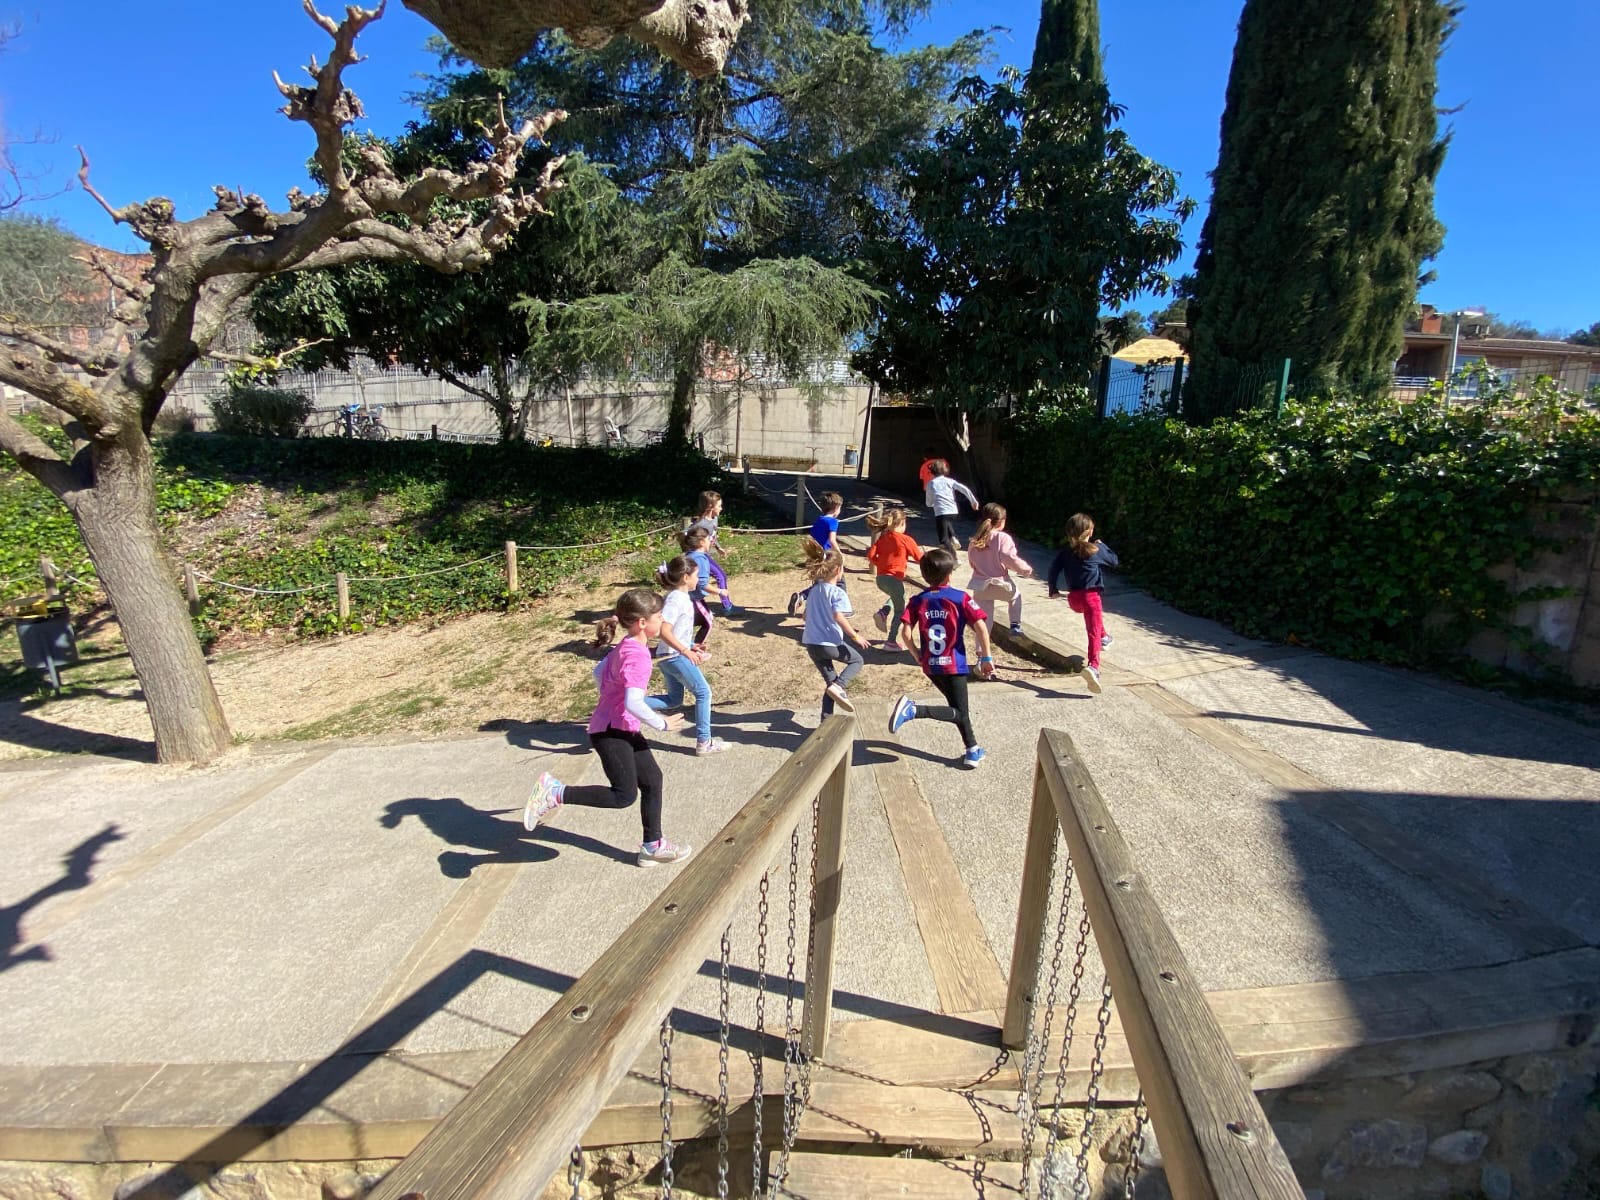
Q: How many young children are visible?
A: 12